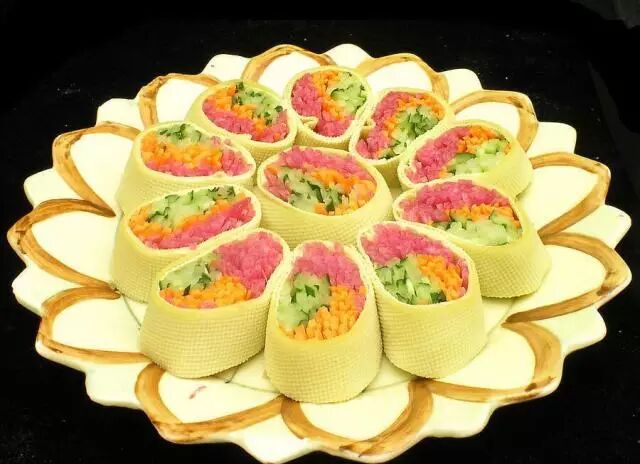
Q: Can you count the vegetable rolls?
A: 11